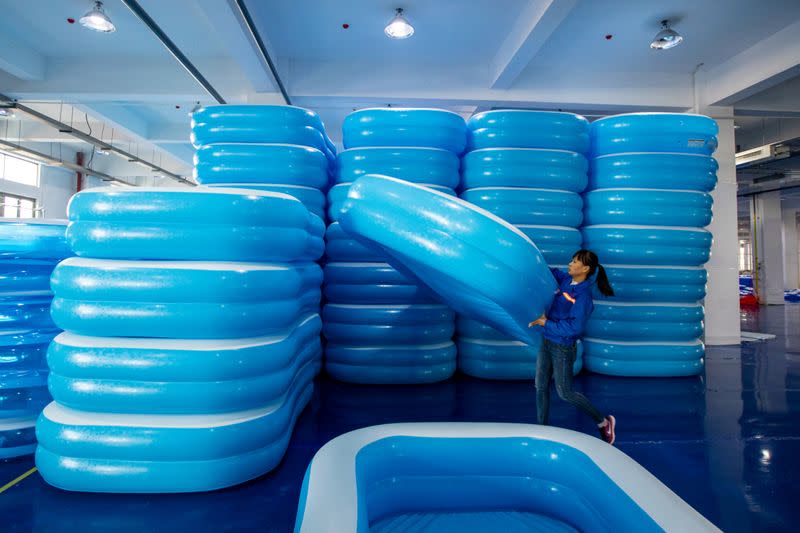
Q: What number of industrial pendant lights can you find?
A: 3